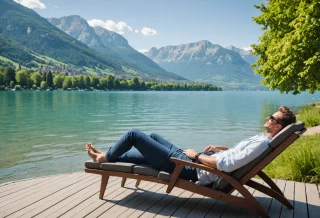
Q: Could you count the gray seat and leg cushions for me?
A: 4